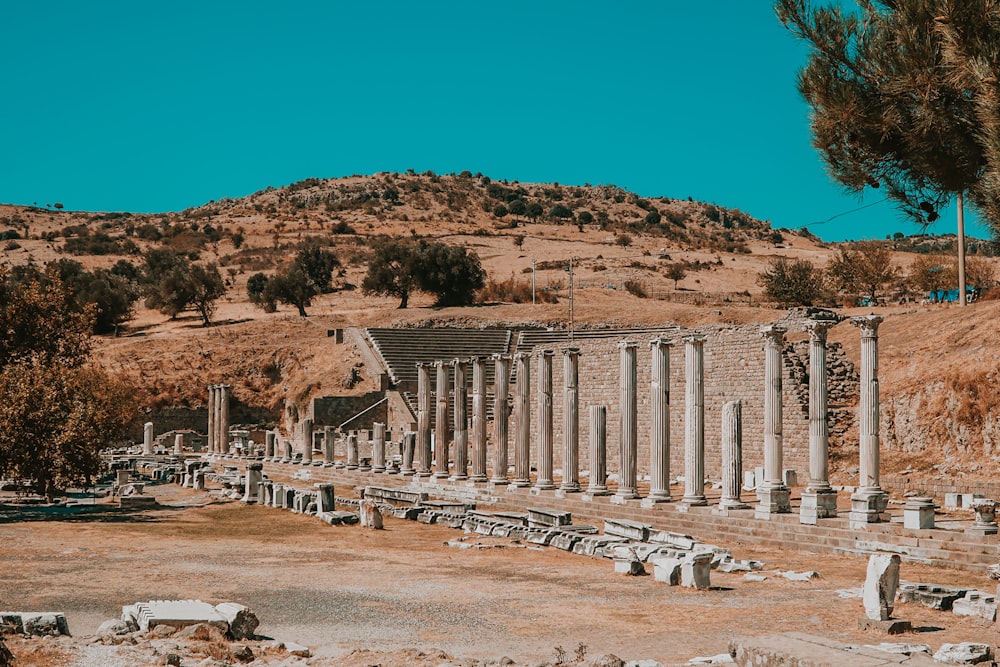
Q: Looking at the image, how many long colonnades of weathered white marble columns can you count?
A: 1